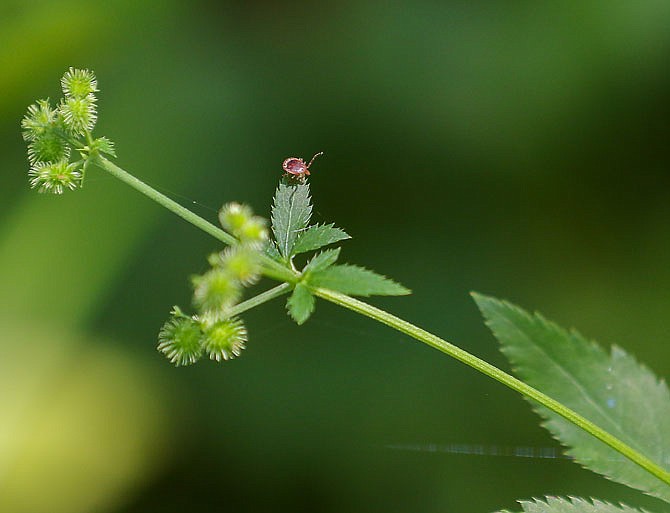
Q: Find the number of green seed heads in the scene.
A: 11